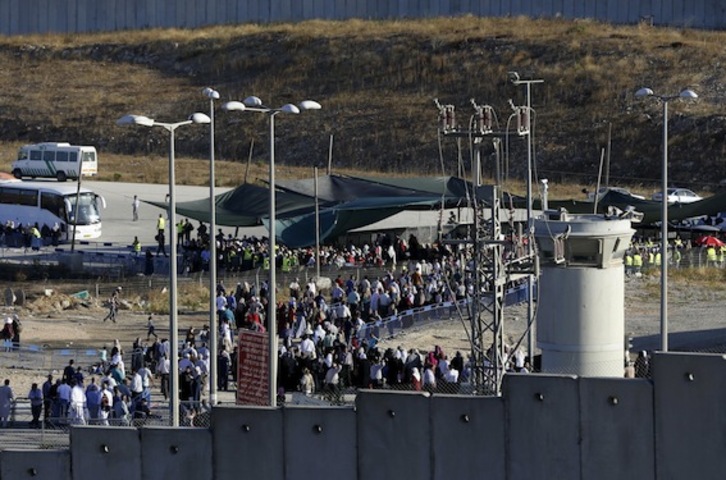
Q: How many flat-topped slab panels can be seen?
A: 10